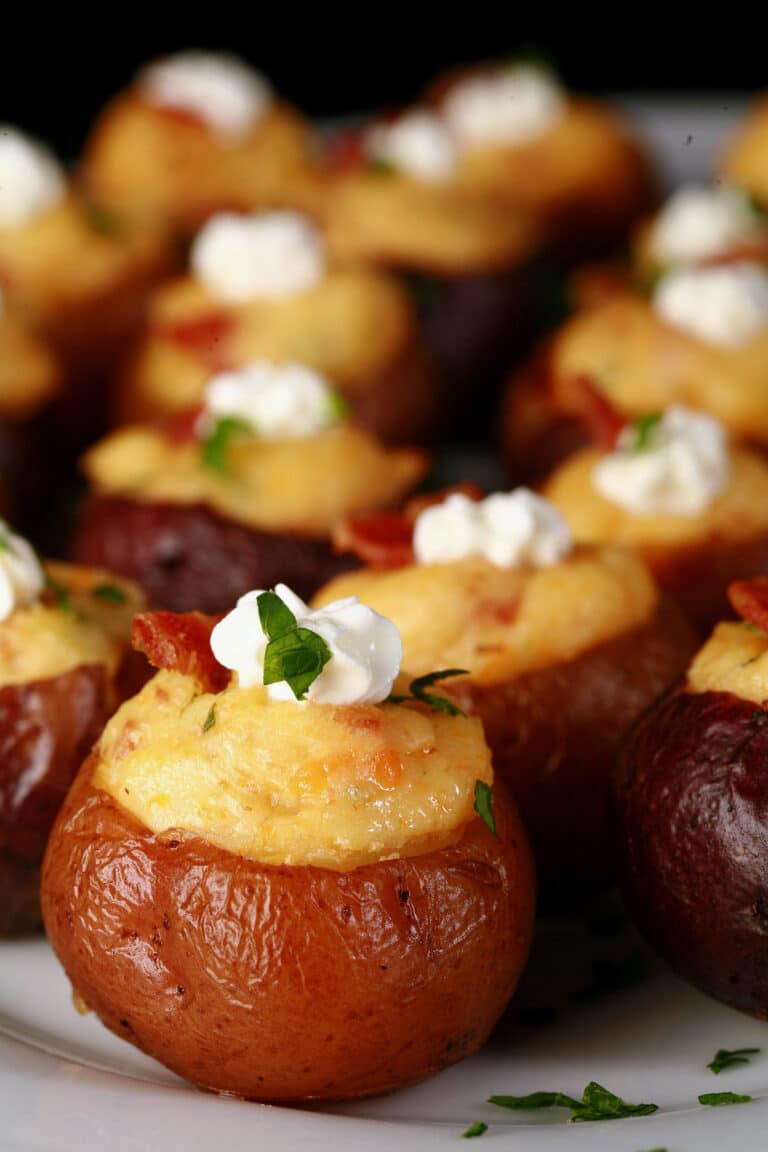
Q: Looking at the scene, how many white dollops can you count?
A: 12